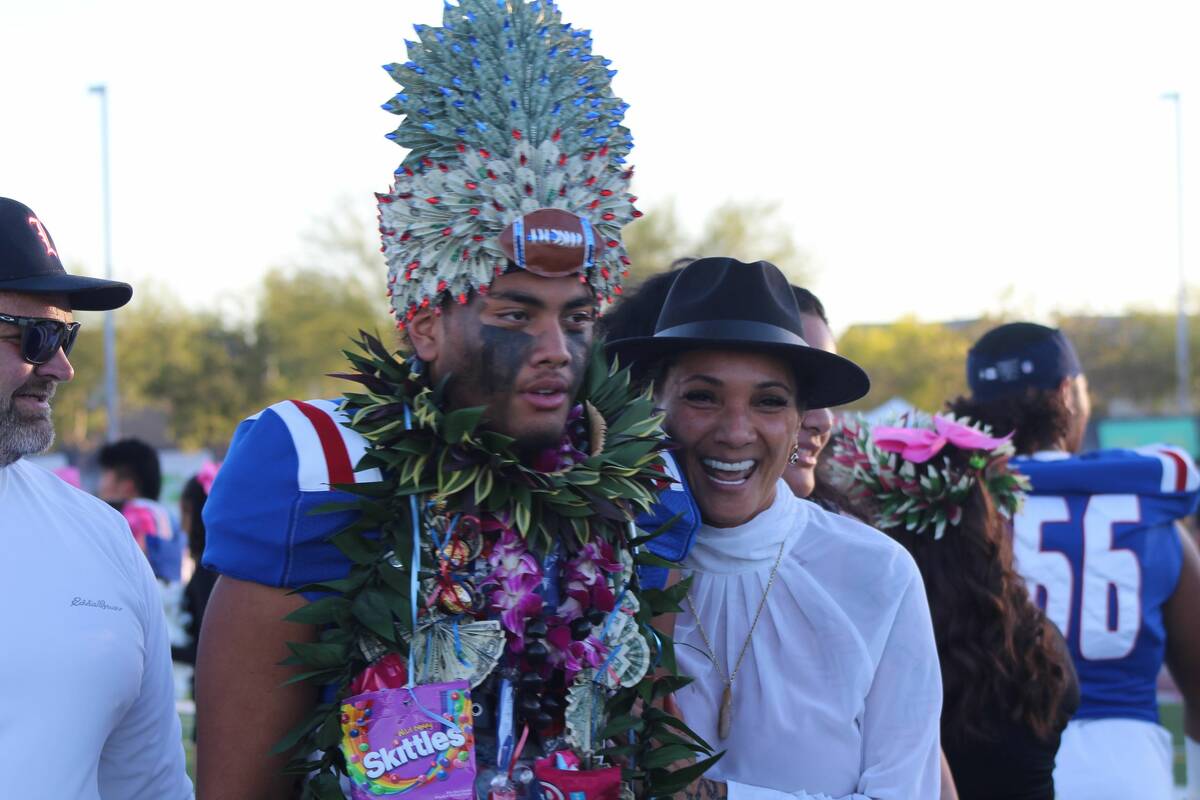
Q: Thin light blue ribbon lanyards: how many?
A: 1